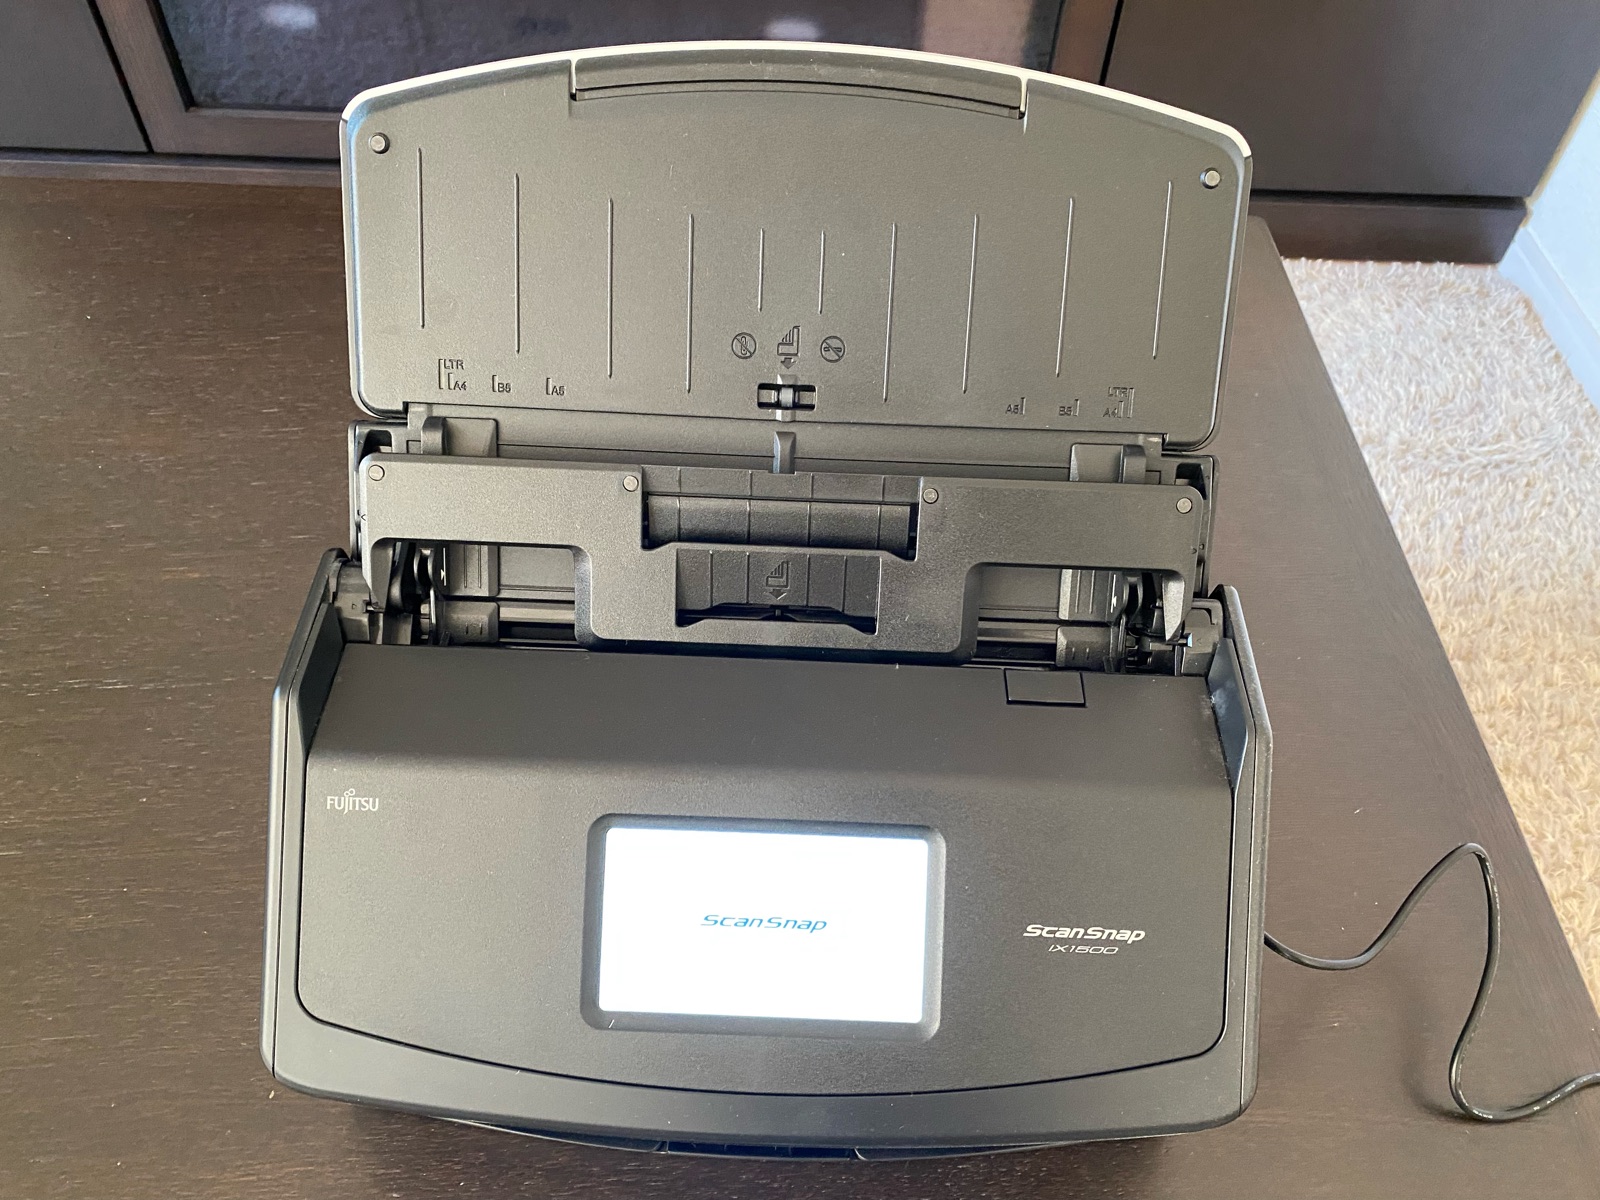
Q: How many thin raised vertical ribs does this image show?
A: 10